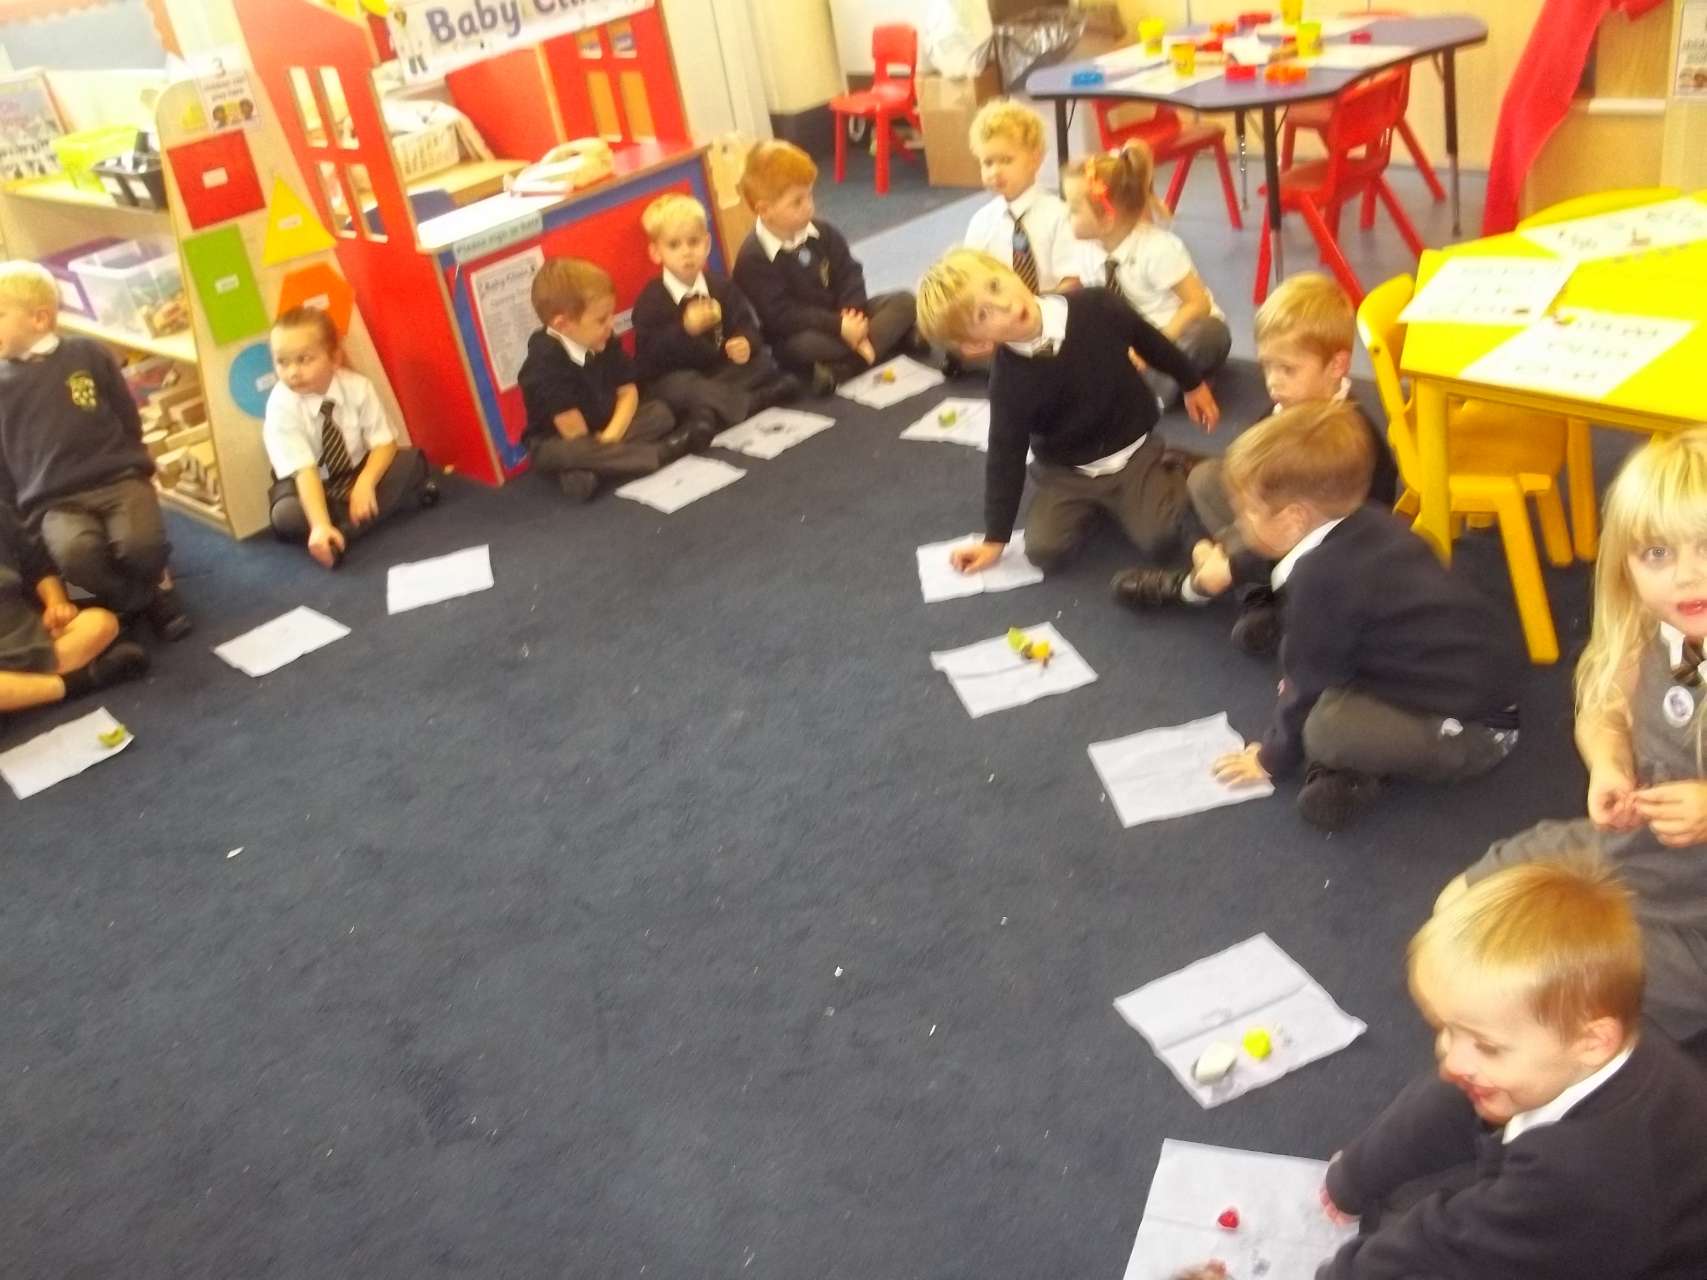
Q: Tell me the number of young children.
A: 13